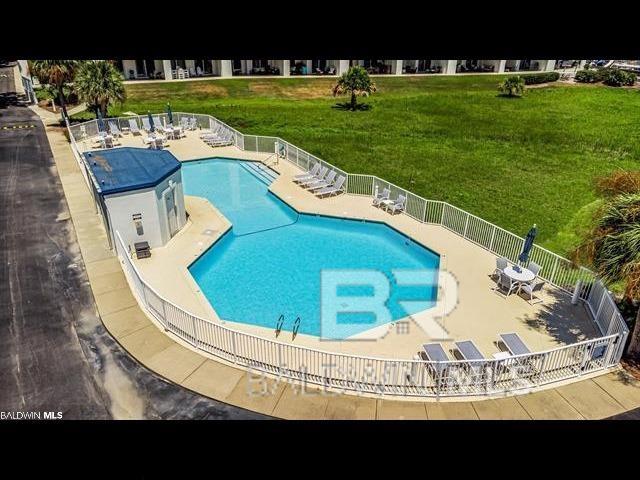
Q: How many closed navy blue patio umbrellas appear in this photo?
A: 4